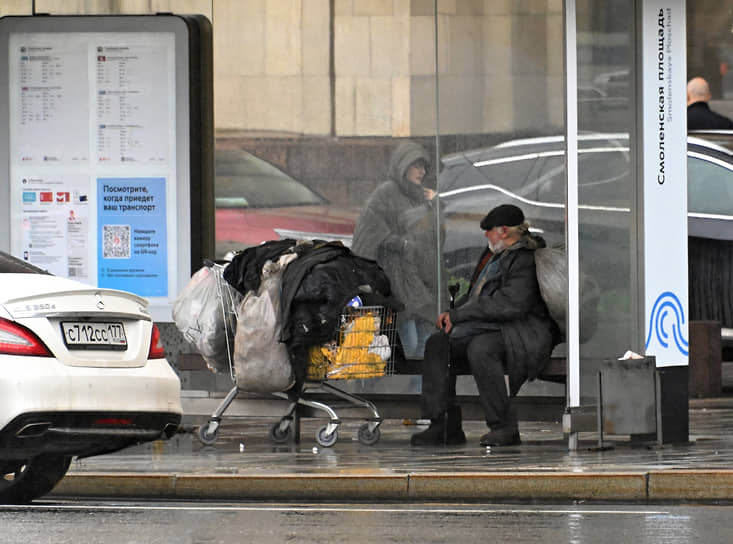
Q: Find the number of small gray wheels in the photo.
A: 4